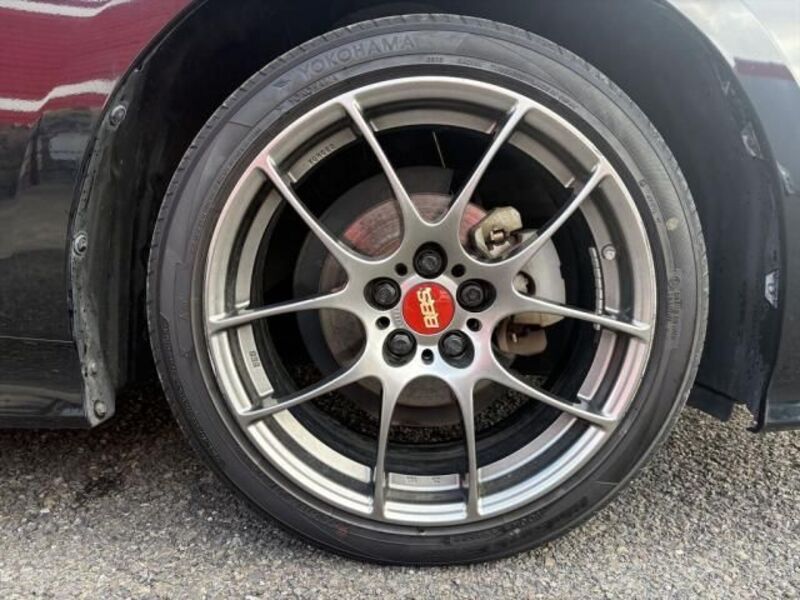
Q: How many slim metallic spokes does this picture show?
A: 10